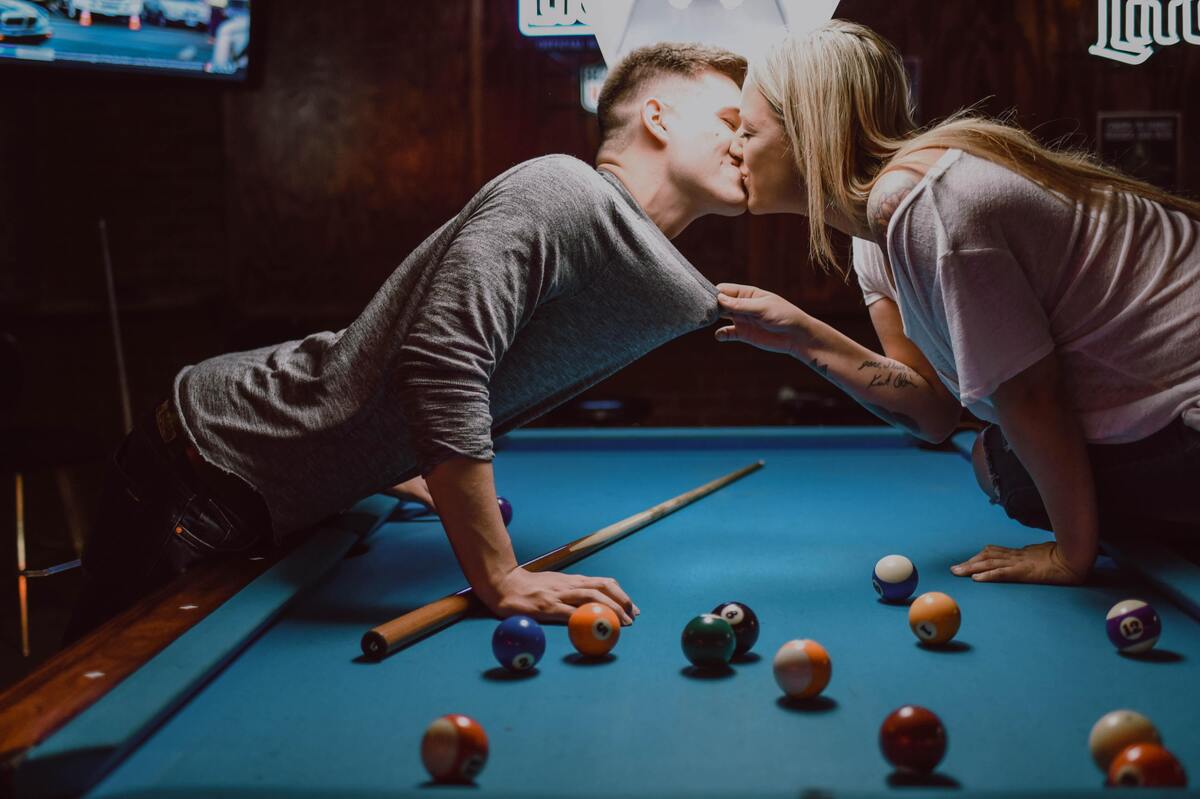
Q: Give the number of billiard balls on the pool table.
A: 13